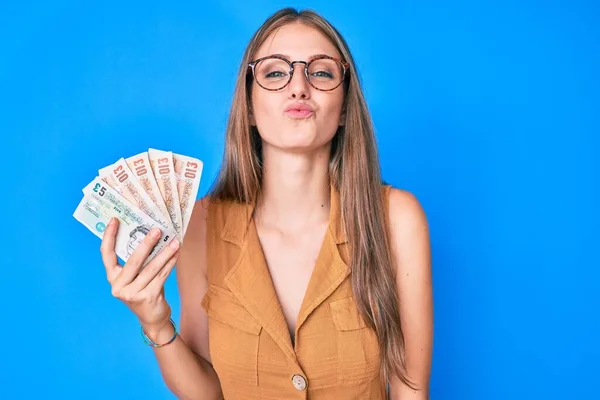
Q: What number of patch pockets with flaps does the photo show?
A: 2